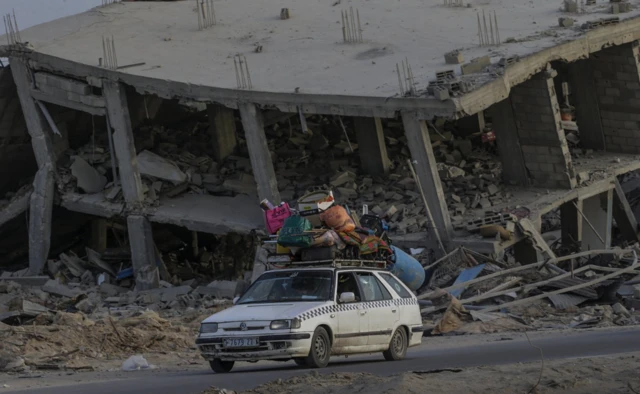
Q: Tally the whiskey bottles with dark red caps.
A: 0